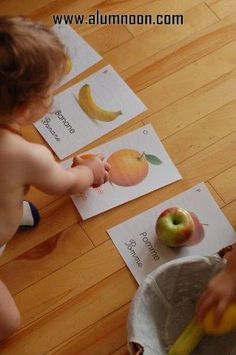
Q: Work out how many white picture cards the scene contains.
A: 4